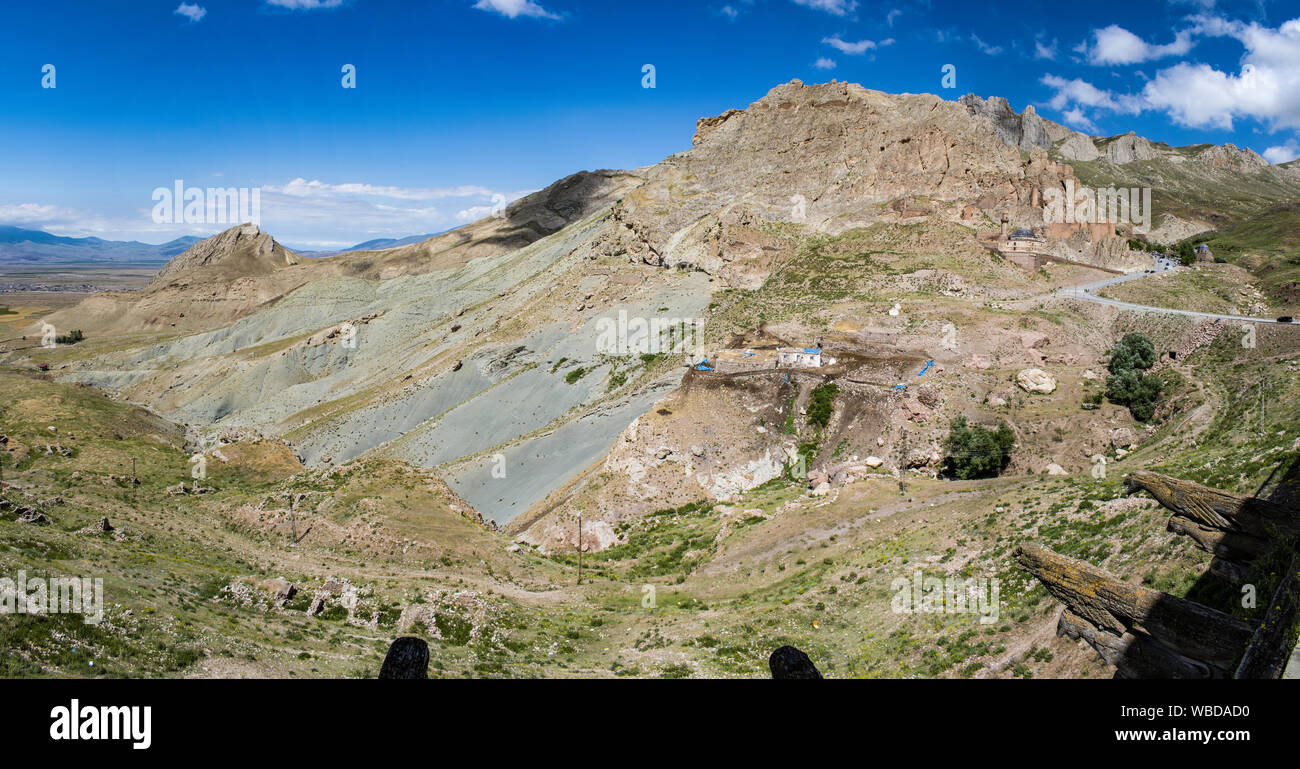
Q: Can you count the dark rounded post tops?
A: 2